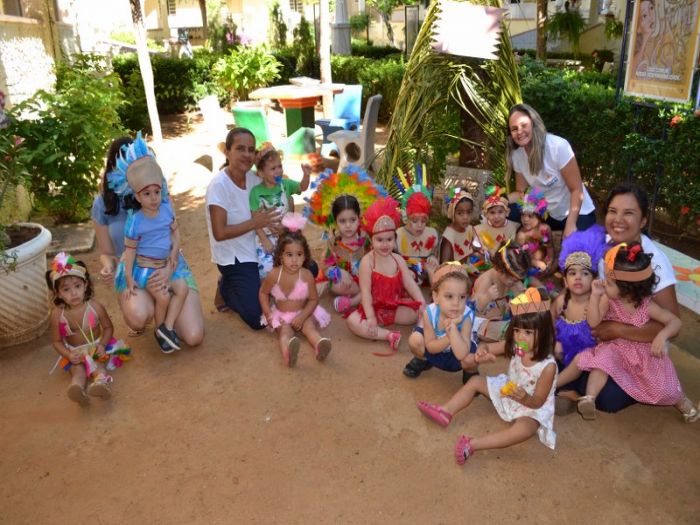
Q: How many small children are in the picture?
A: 15